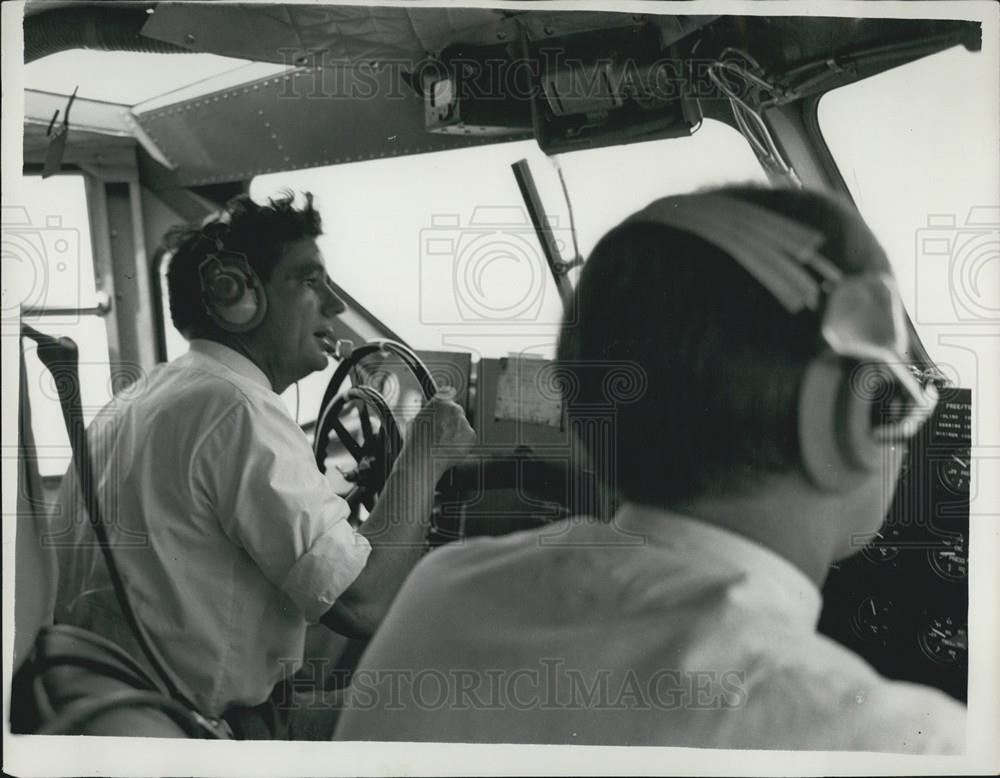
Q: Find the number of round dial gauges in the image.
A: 5